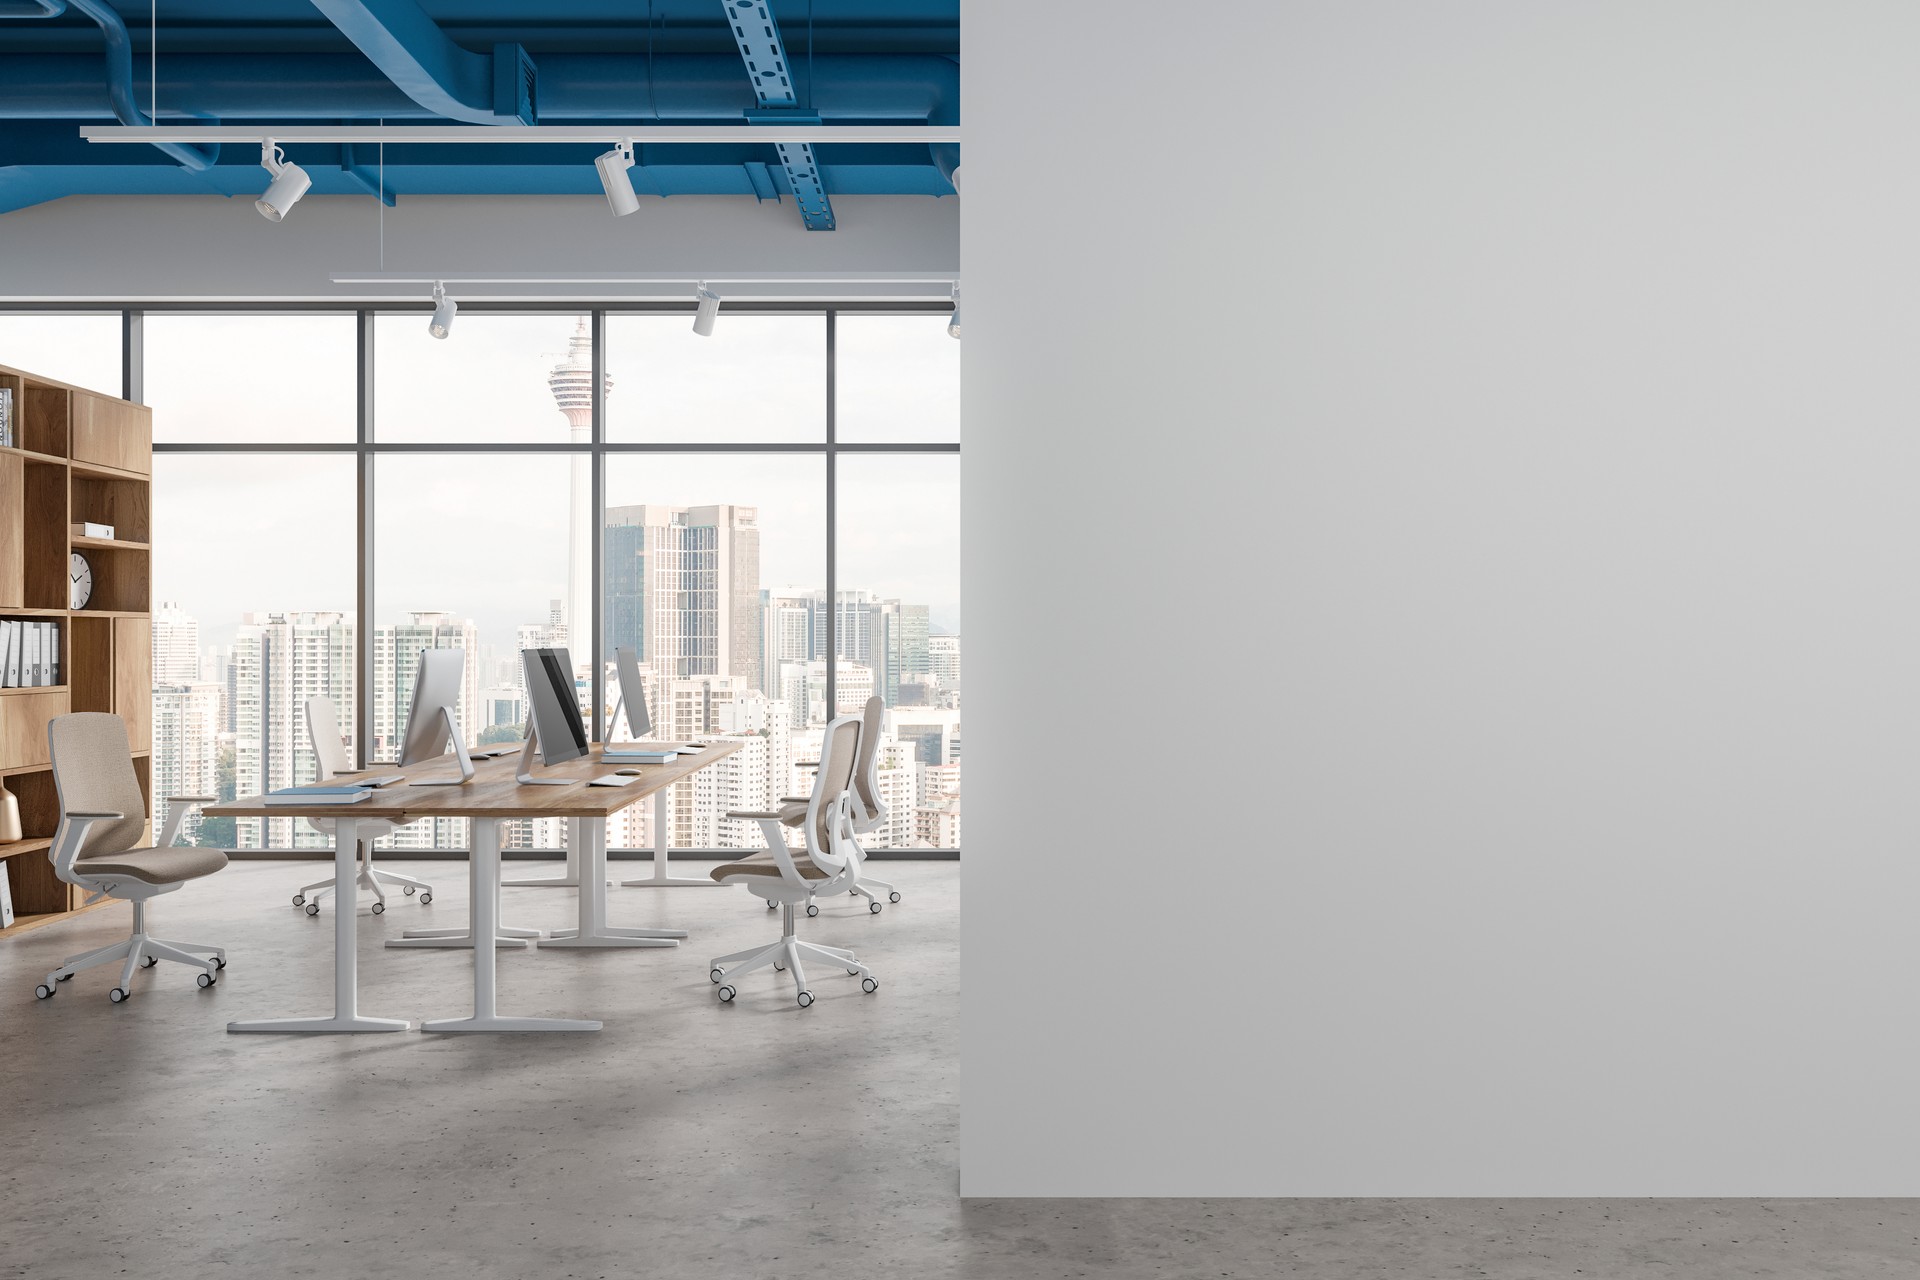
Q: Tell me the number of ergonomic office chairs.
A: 4